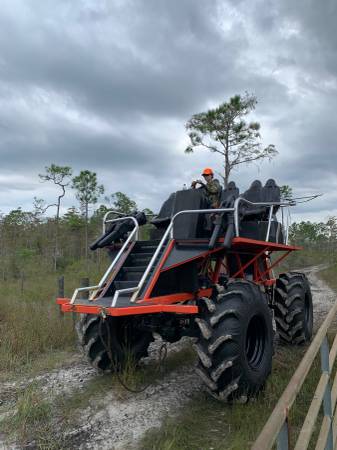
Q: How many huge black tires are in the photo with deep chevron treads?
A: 3